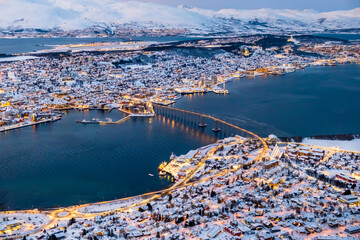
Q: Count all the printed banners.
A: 0